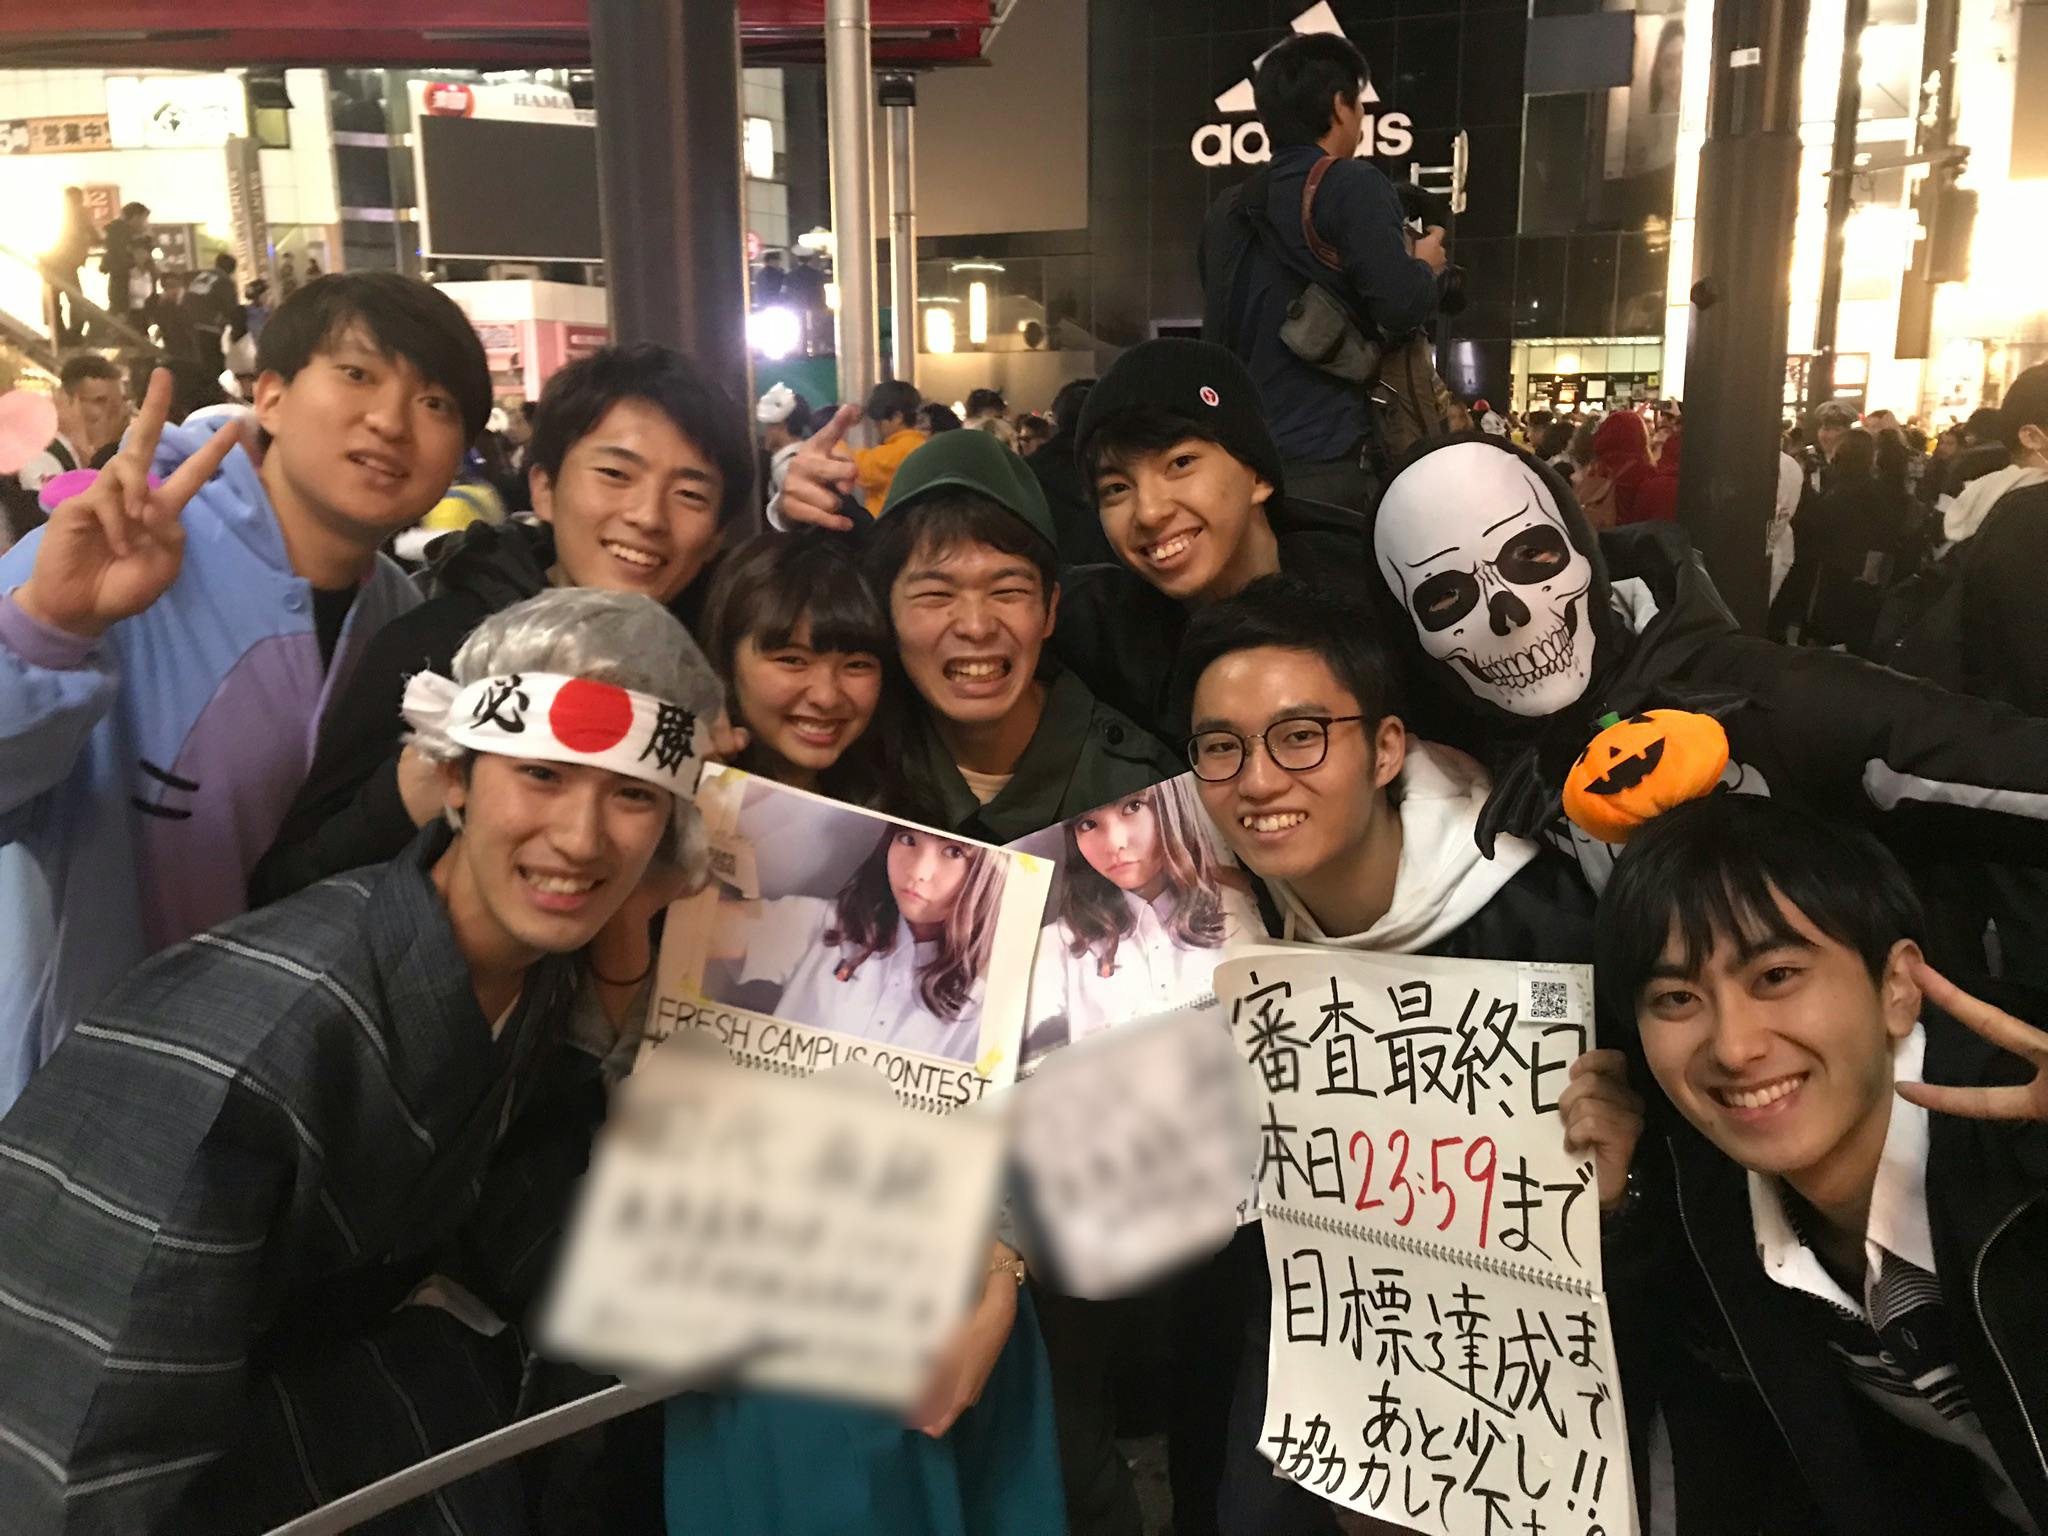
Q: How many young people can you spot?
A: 9